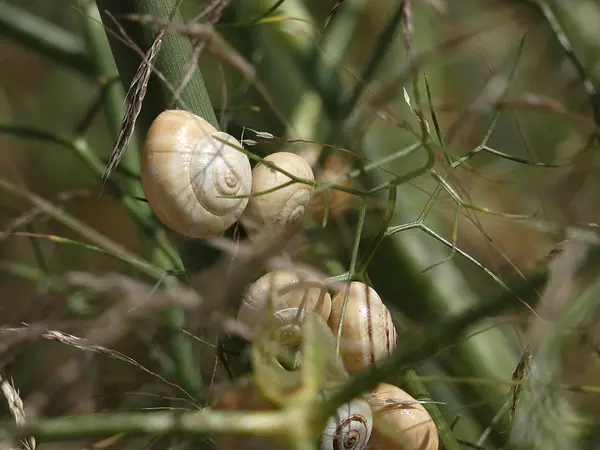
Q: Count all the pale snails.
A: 6